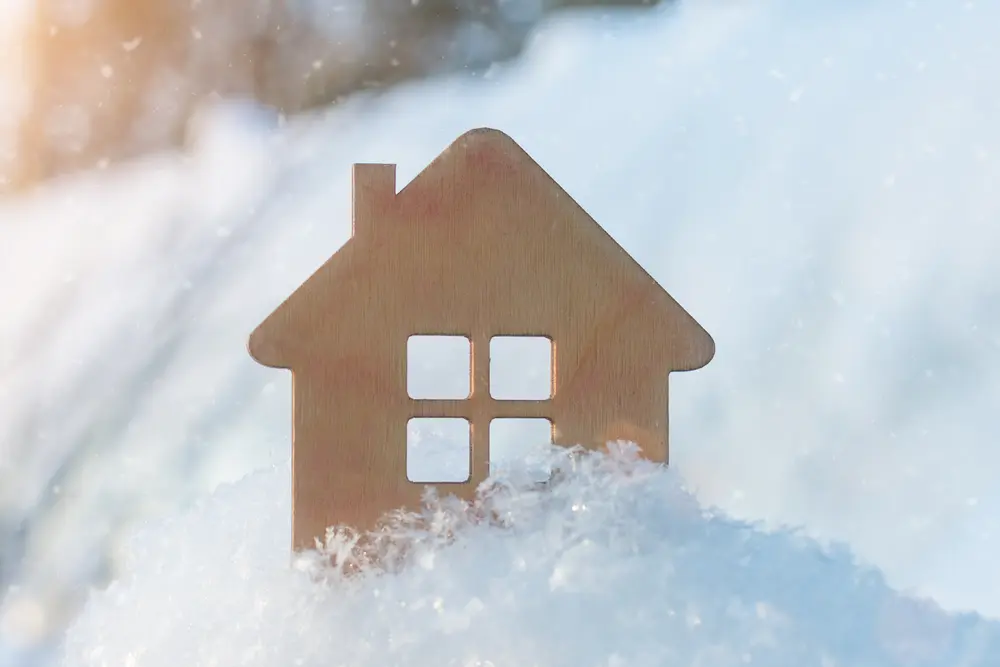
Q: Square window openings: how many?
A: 4